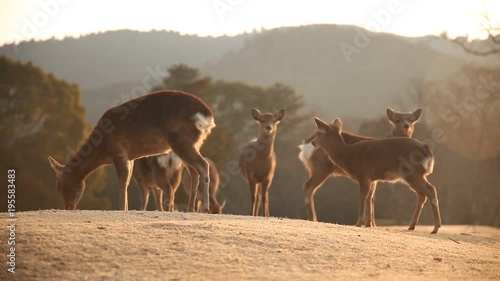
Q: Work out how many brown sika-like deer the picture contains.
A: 6